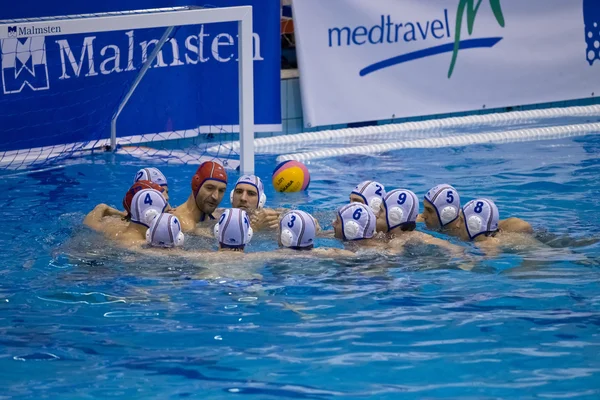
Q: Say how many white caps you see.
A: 11